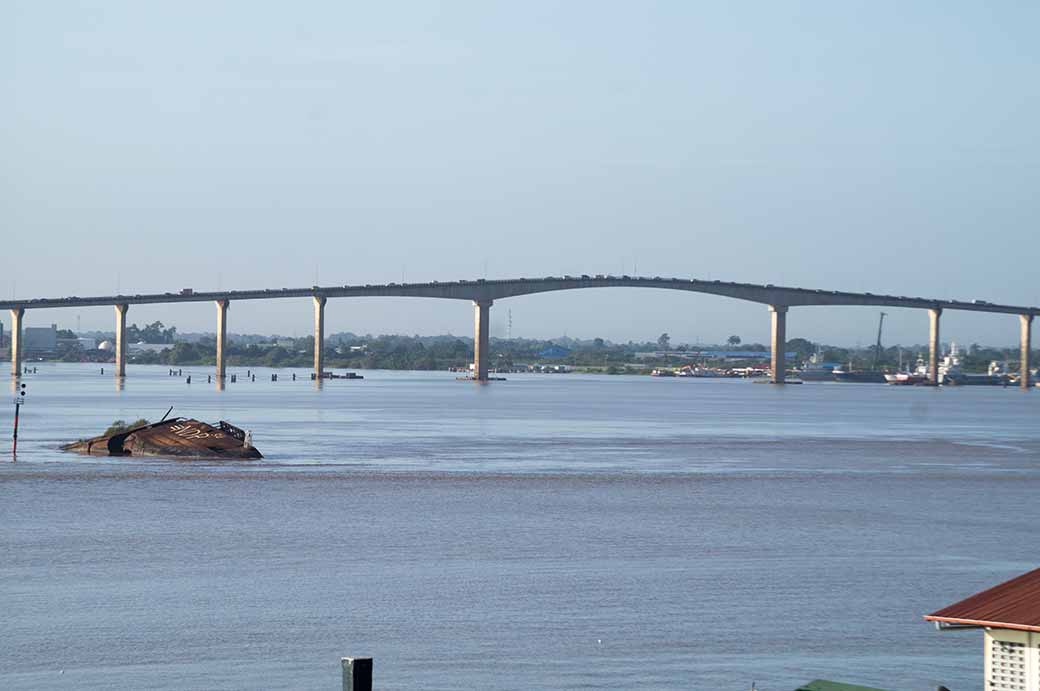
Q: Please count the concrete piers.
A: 8